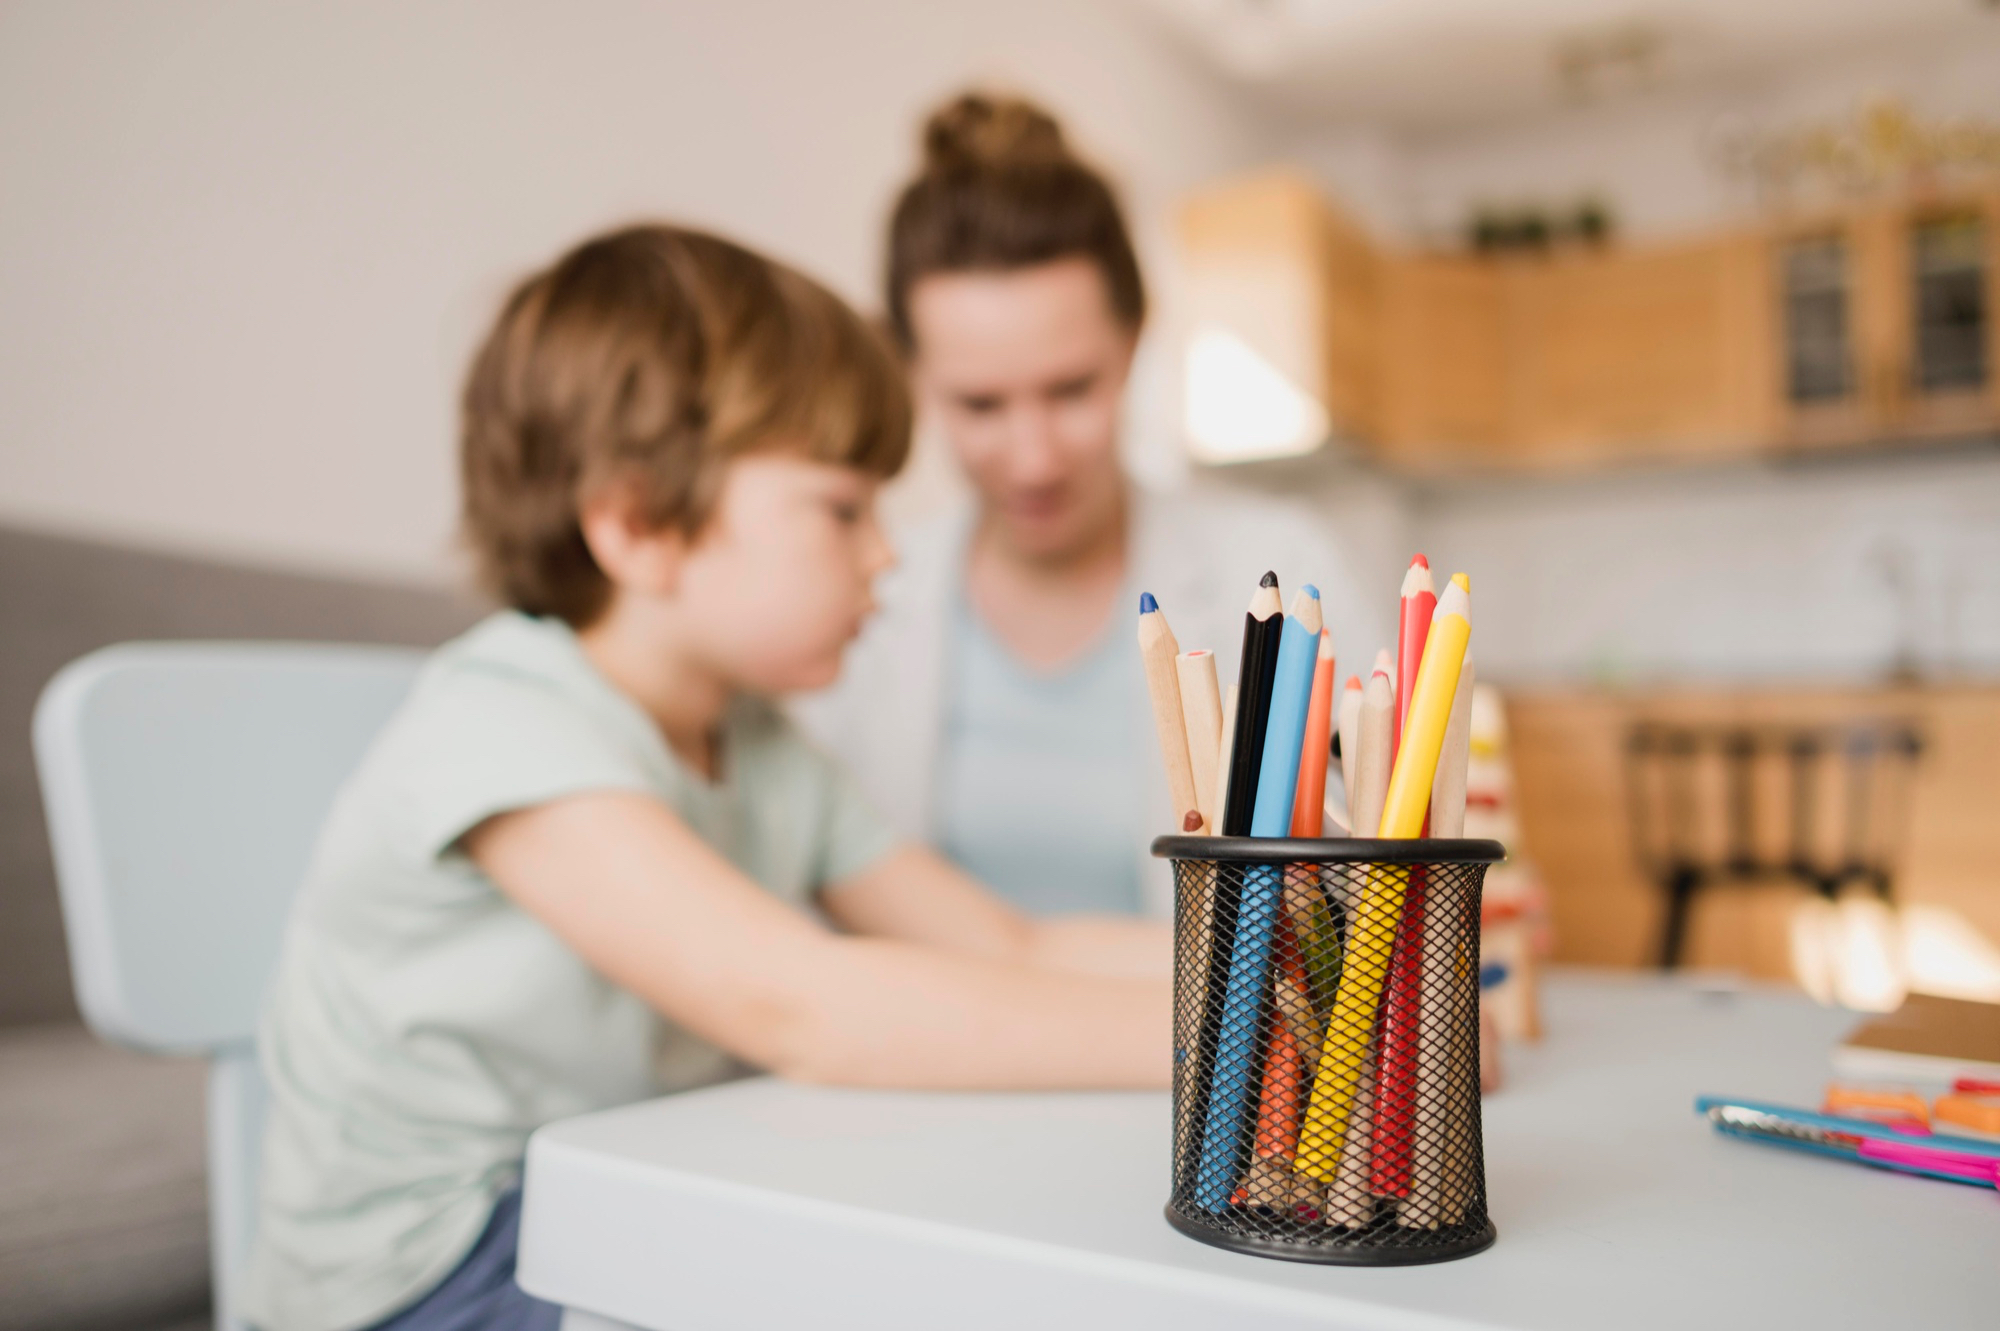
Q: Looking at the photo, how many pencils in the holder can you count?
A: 13